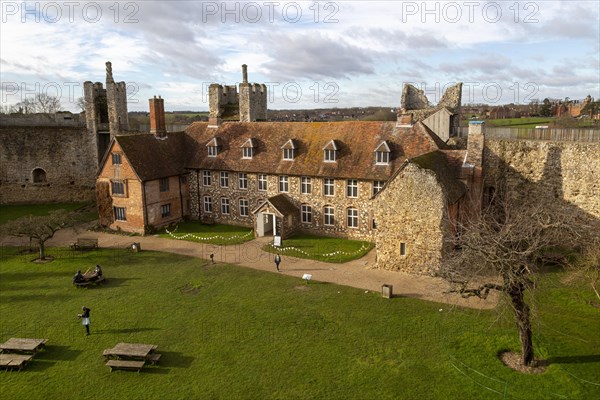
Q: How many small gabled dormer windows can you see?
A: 5